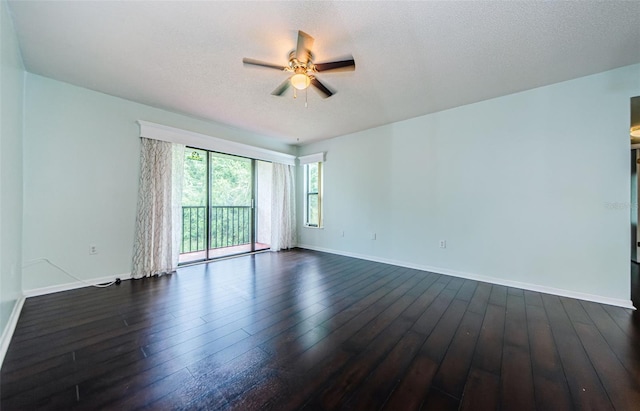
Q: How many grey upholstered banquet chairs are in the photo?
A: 0